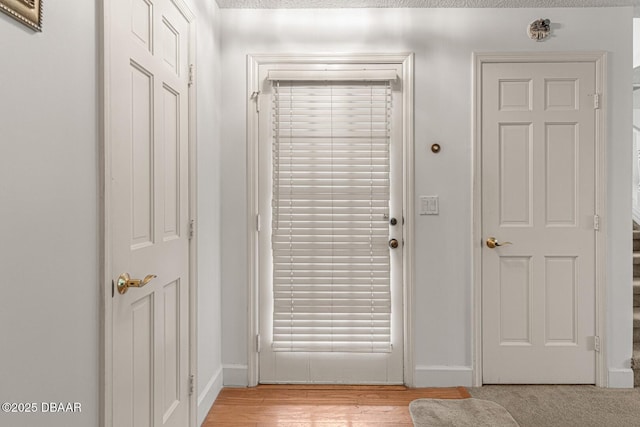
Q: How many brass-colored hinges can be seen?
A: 0